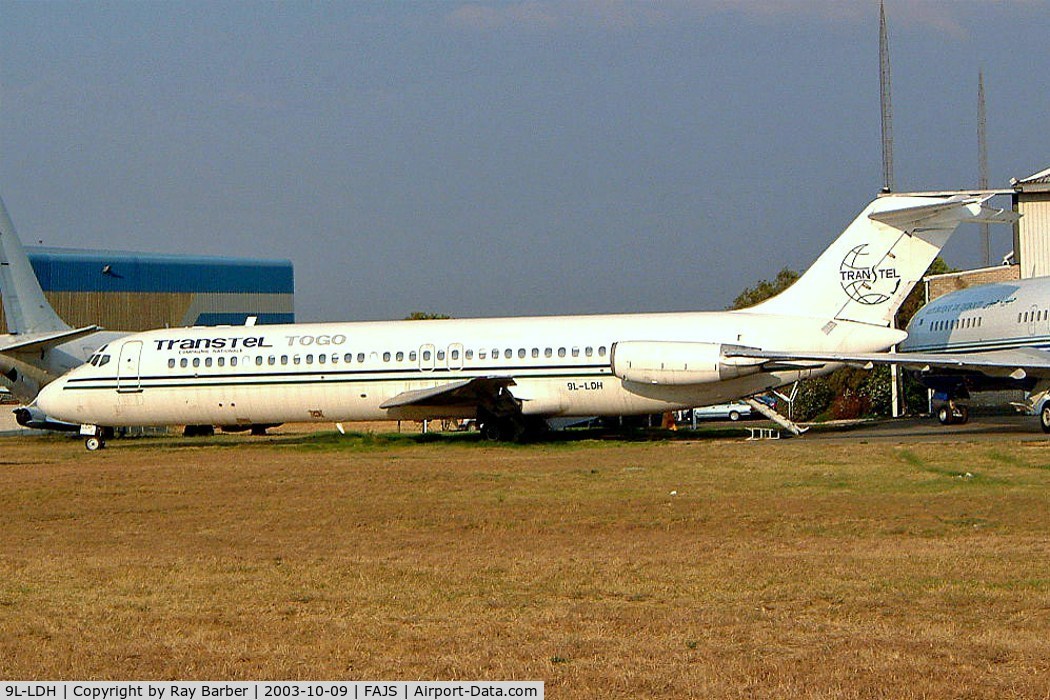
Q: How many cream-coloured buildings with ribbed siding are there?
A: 1